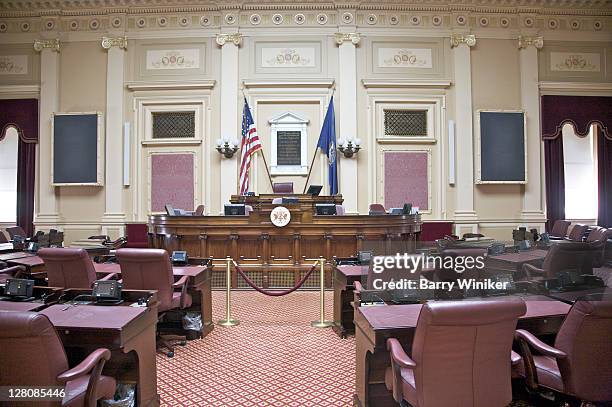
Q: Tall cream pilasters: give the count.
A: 6